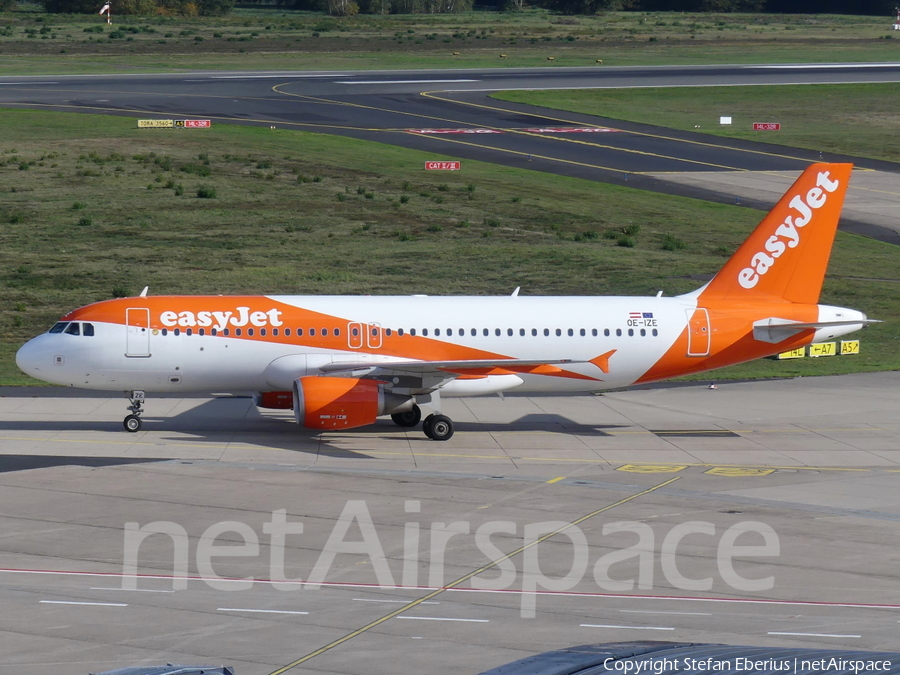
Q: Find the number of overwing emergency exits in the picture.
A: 2